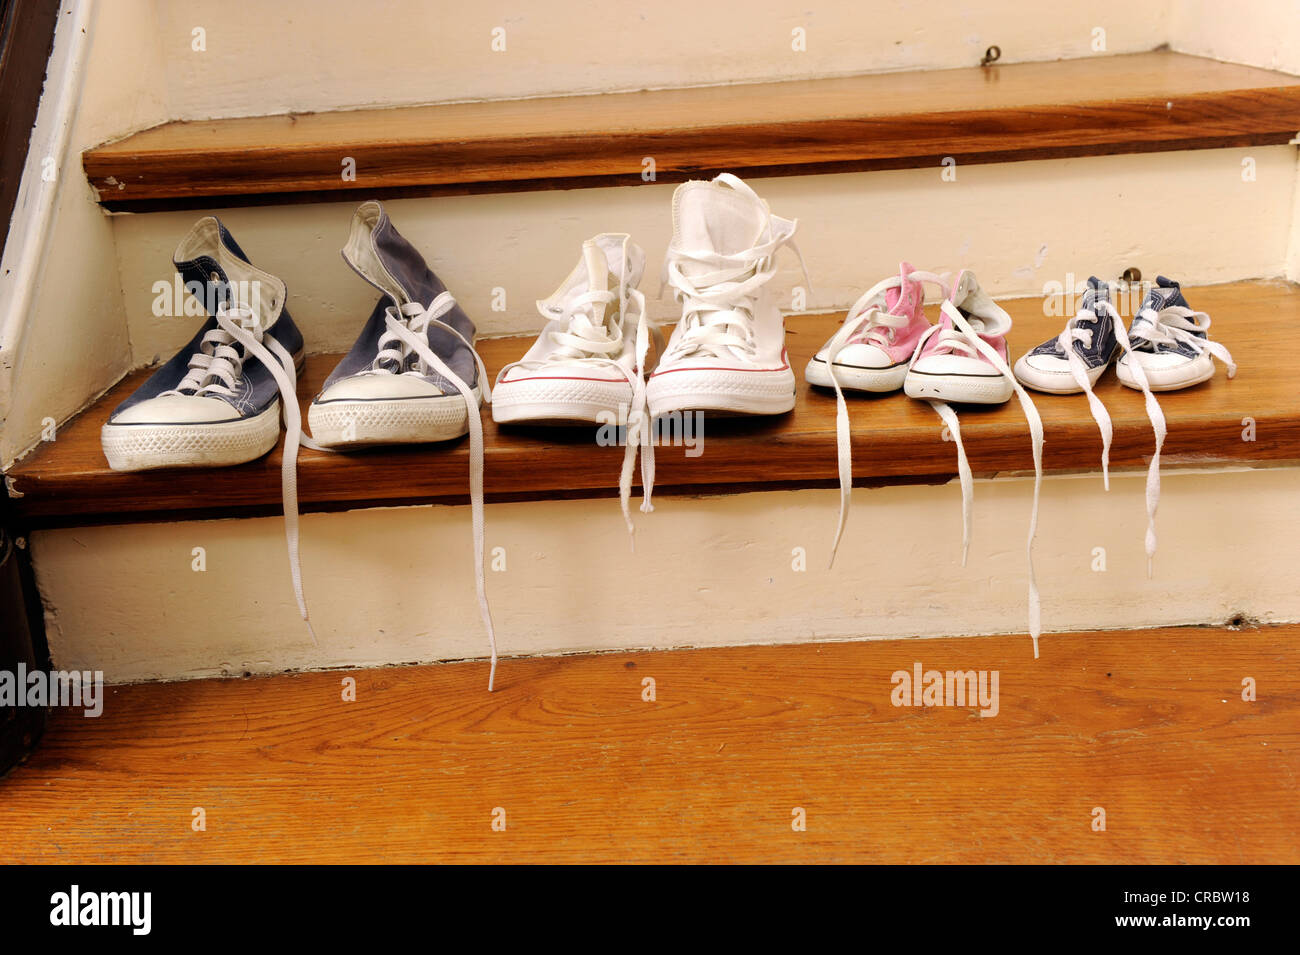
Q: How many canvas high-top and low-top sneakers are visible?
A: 8